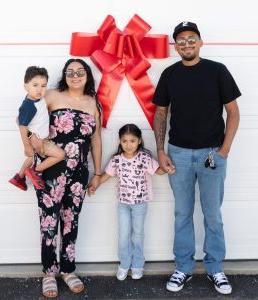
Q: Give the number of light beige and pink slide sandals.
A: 2